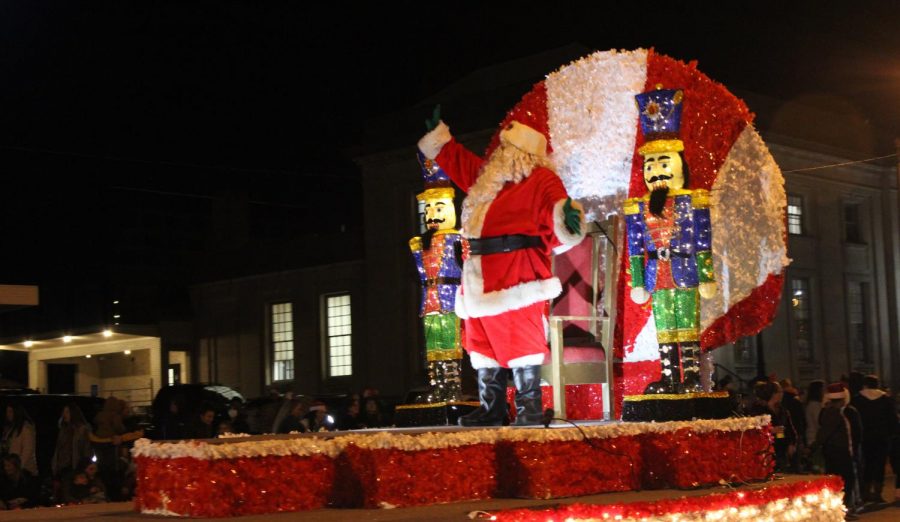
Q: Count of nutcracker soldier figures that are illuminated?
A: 2